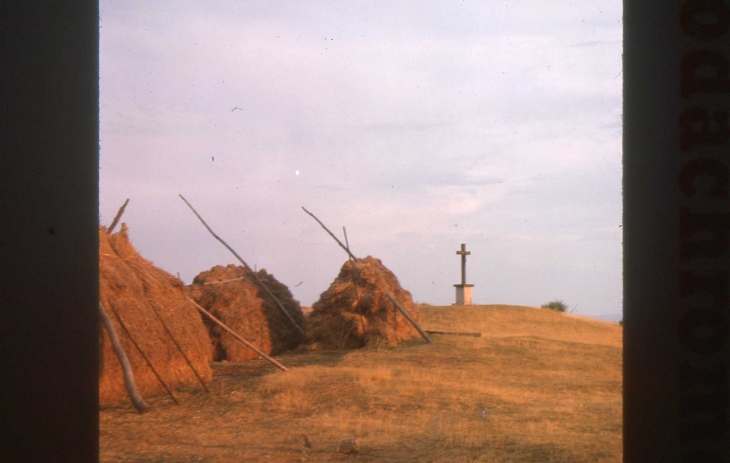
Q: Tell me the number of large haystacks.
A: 3